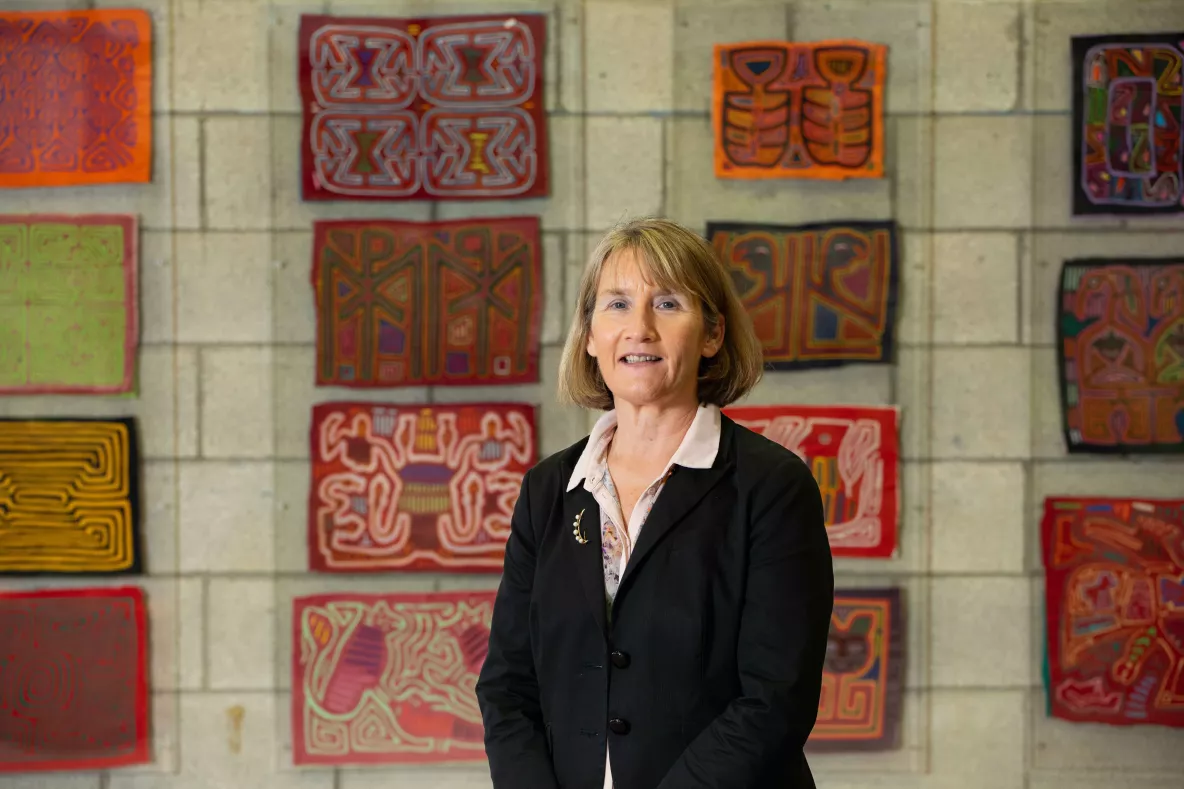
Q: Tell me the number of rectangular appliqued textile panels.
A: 15